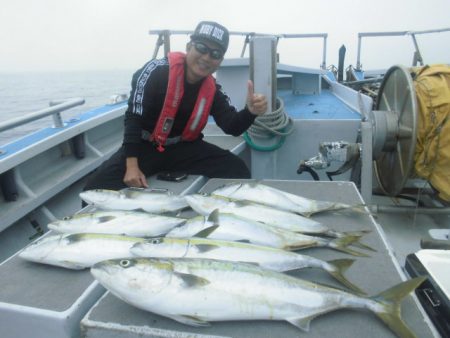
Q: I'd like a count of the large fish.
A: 8